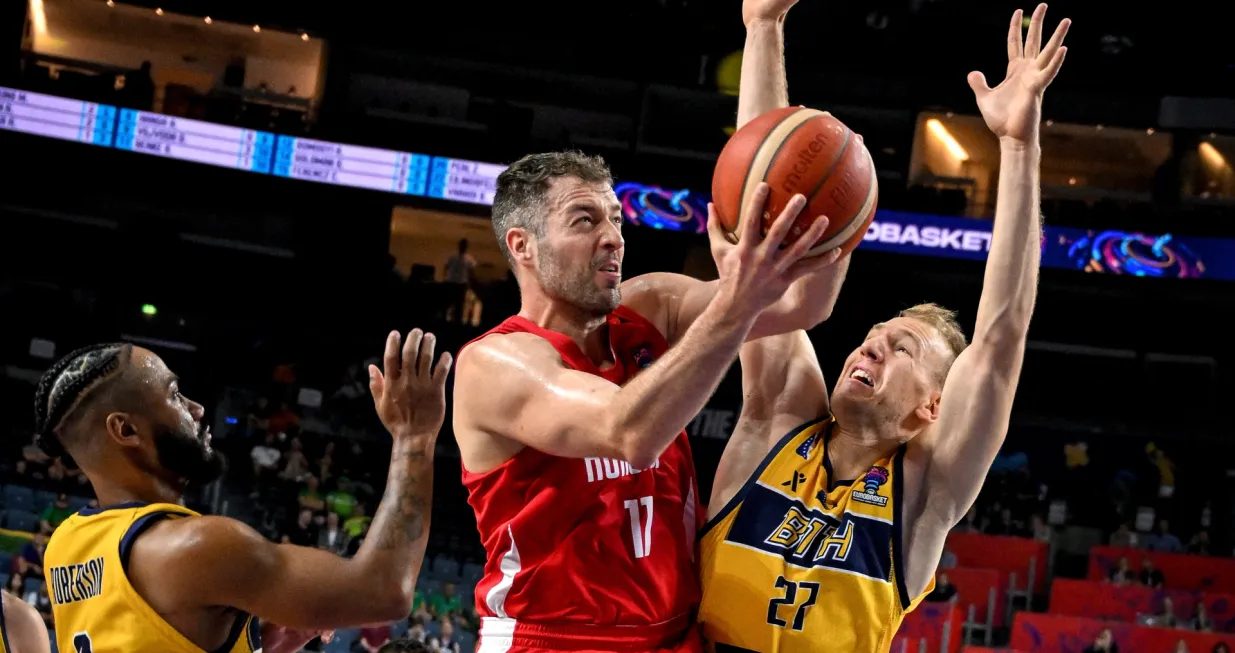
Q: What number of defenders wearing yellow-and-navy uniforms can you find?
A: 2